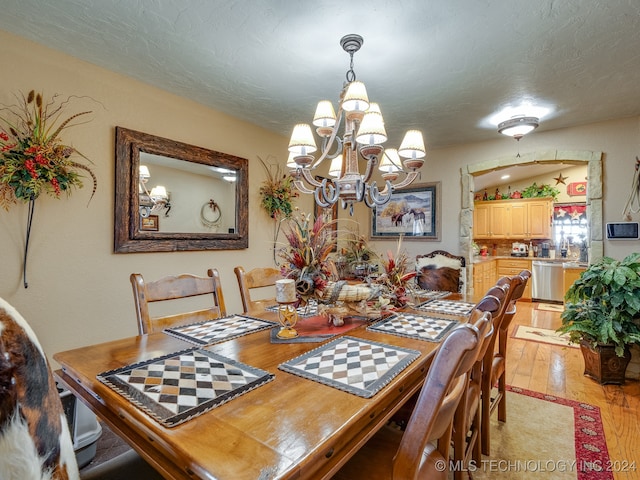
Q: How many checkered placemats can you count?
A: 7